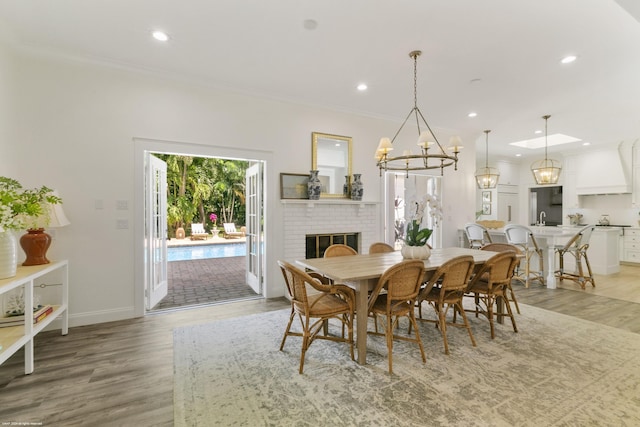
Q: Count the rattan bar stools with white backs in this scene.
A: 3